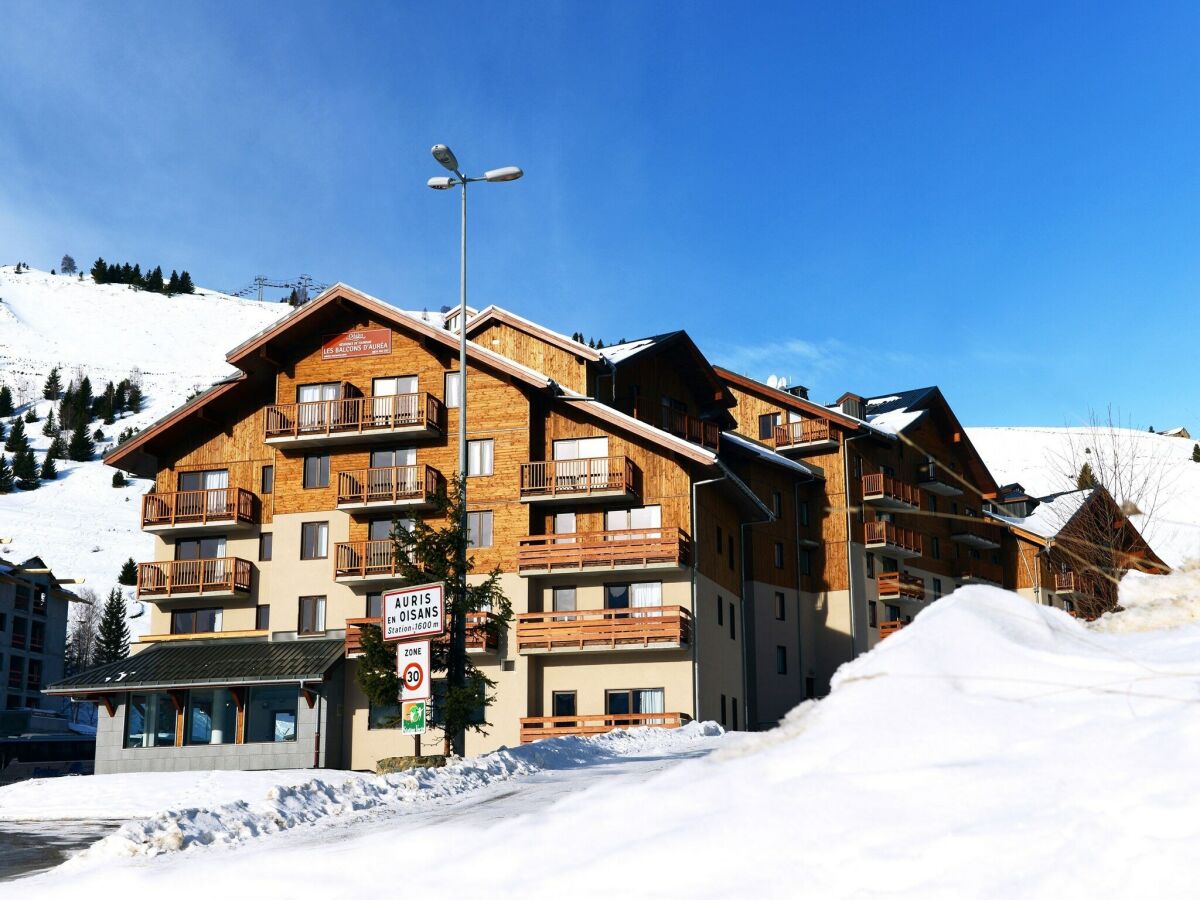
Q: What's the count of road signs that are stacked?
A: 3